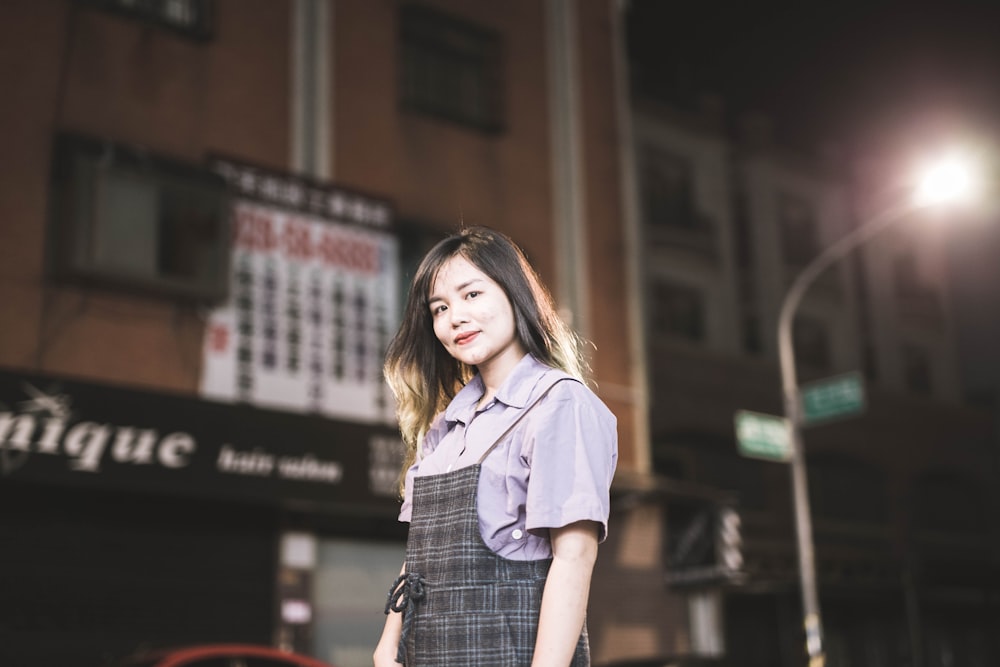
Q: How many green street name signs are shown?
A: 2